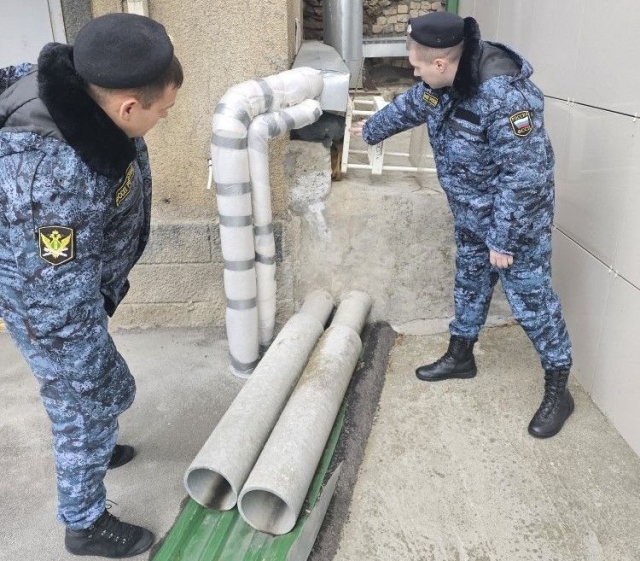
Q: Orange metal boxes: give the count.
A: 0